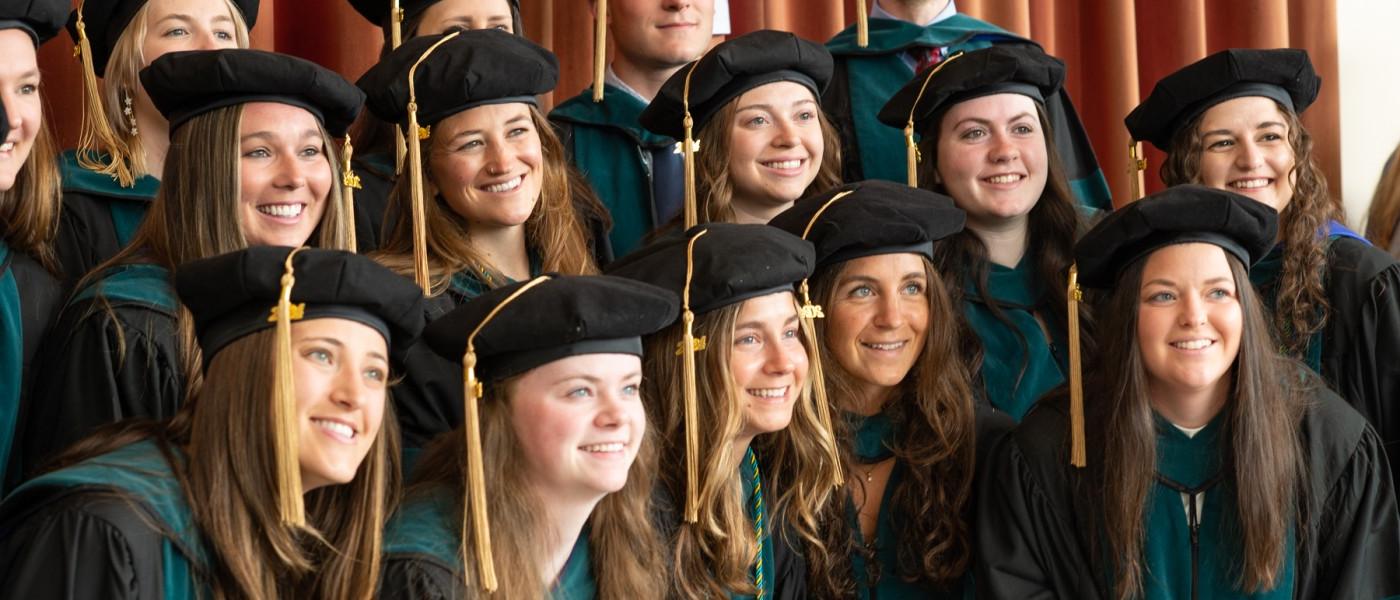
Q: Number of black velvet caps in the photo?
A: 13